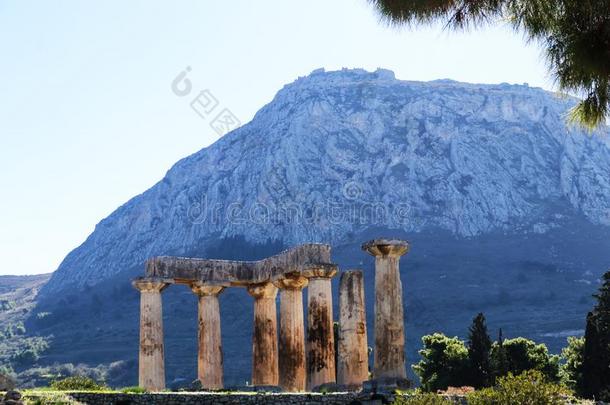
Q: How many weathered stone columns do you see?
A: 7